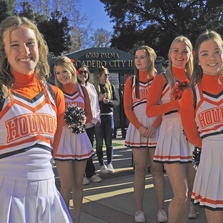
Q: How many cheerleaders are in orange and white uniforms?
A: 5